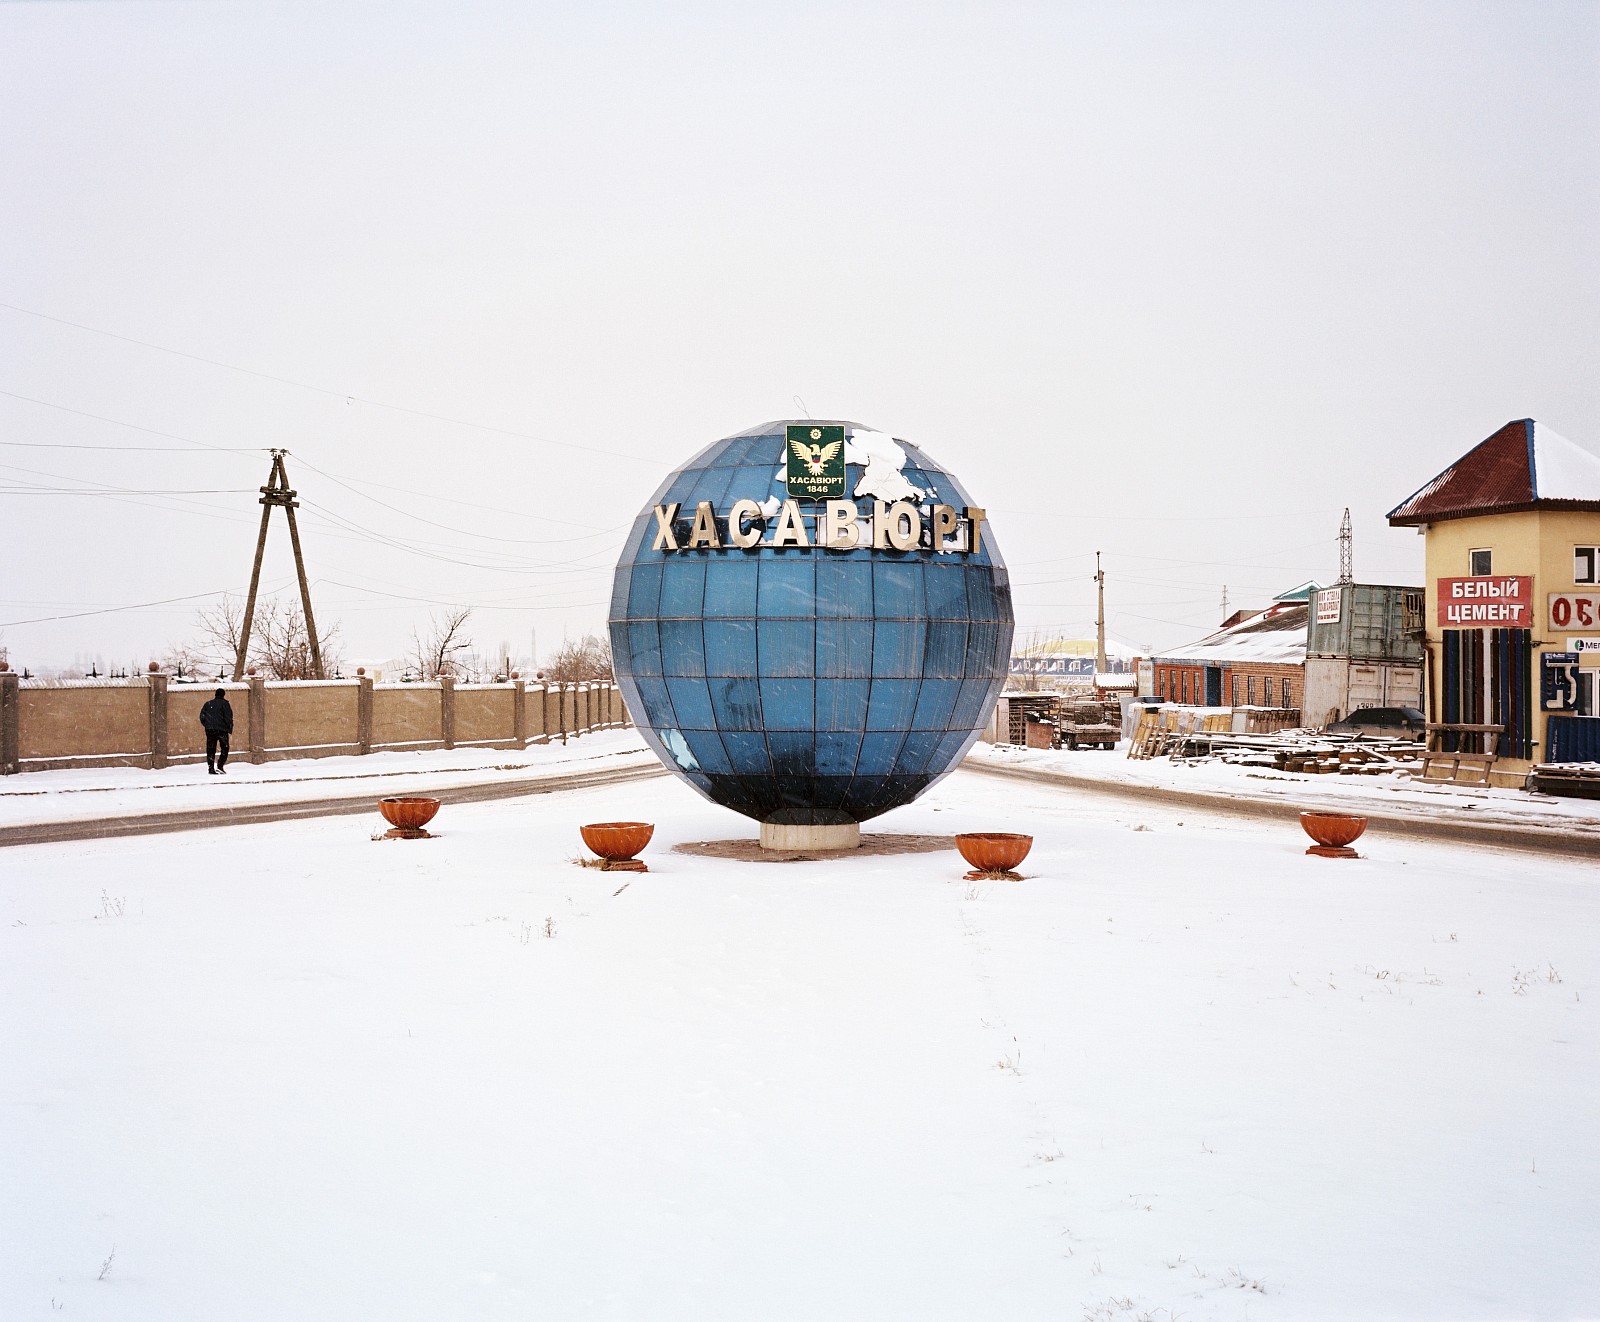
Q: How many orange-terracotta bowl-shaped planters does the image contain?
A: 4